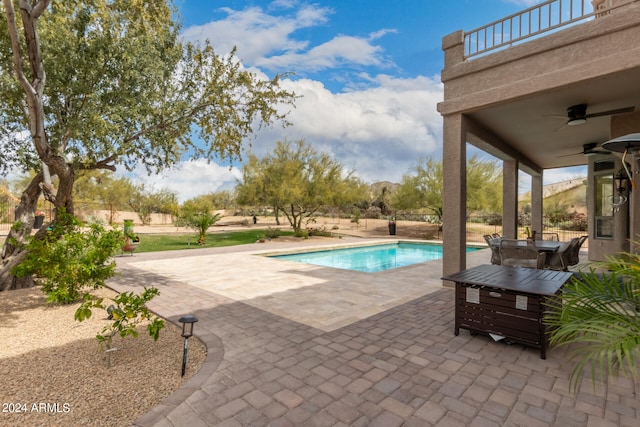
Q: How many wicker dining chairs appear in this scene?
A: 6